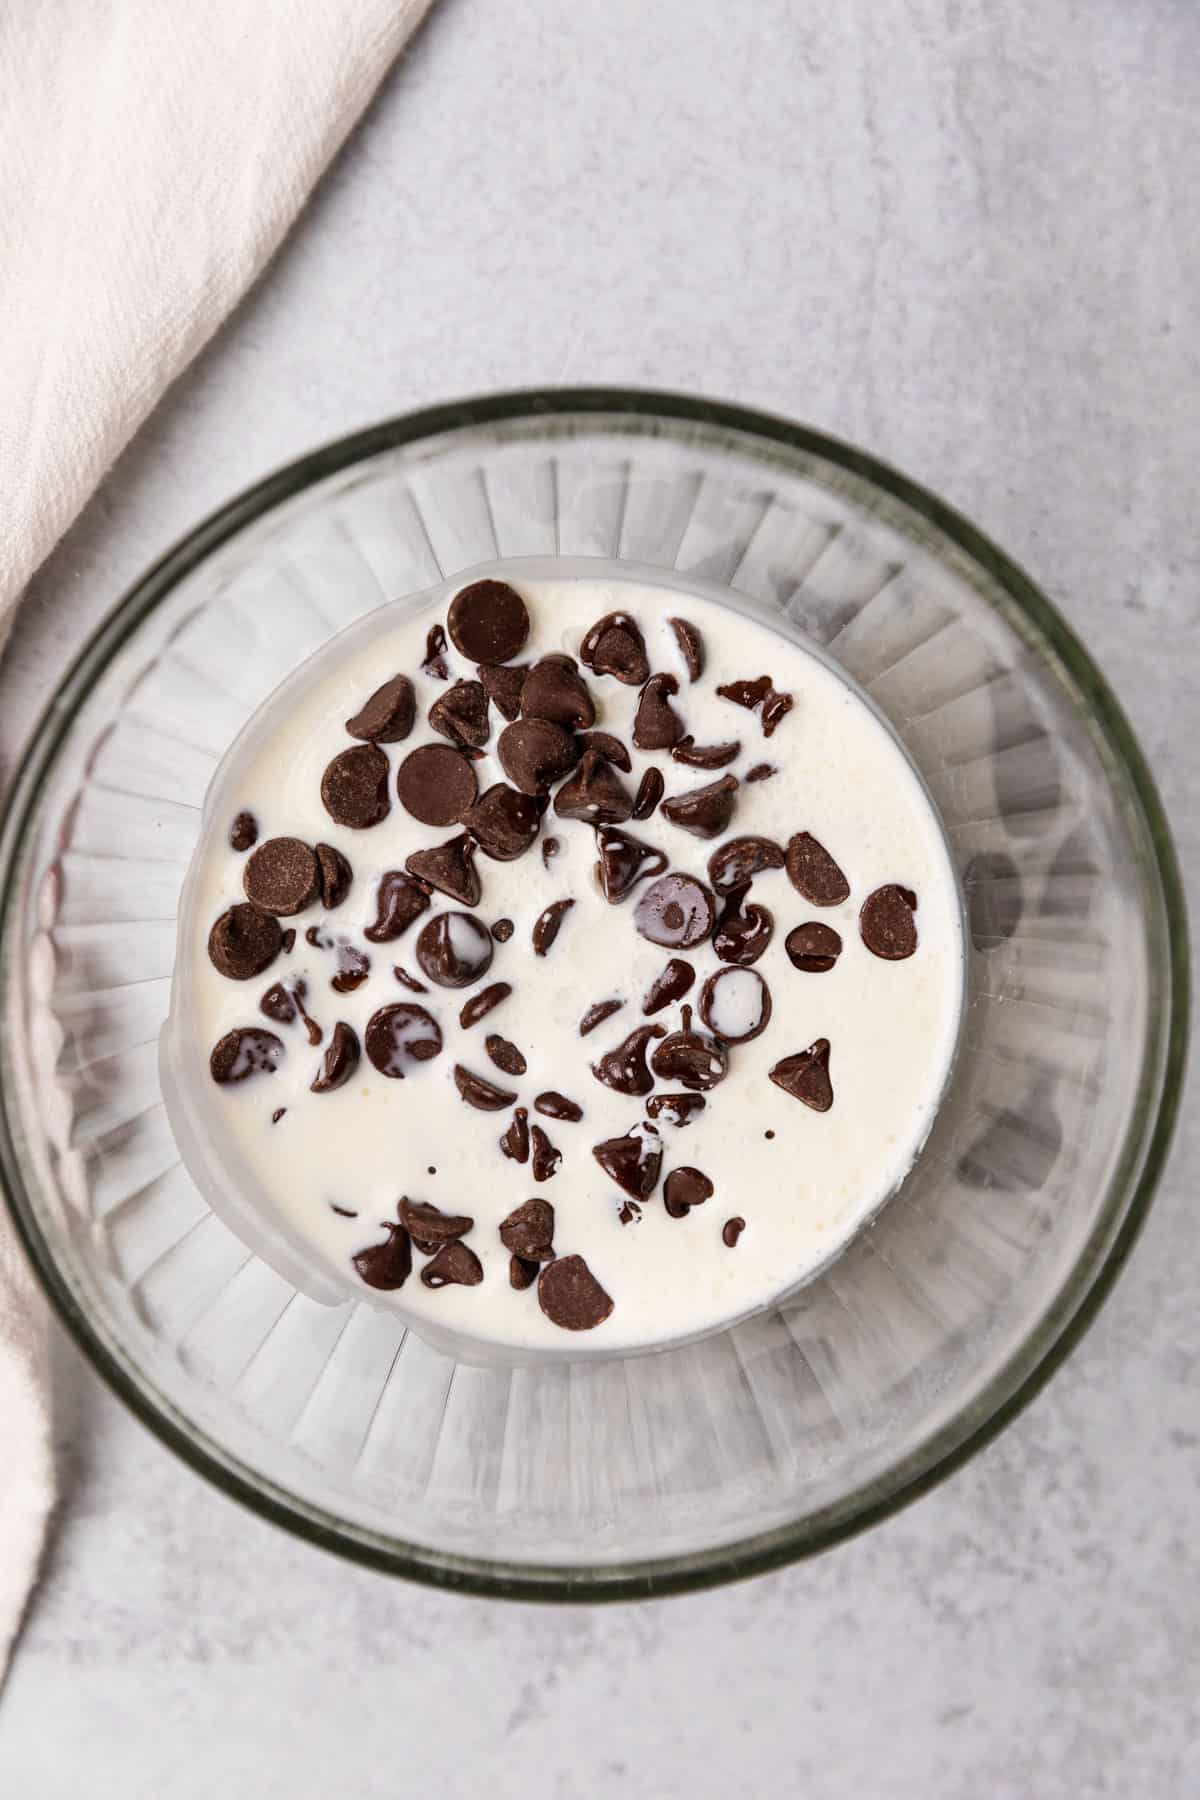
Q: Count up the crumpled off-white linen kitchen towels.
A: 1